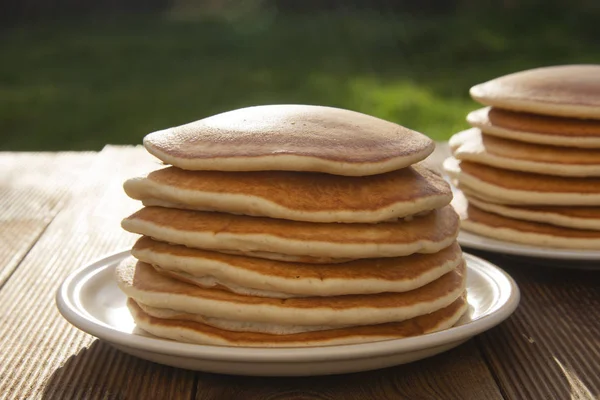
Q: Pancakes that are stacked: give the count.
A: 12